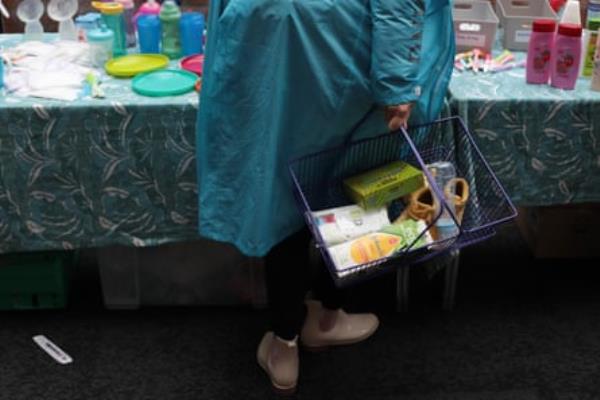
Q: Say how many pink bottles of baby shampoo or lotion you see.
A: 2